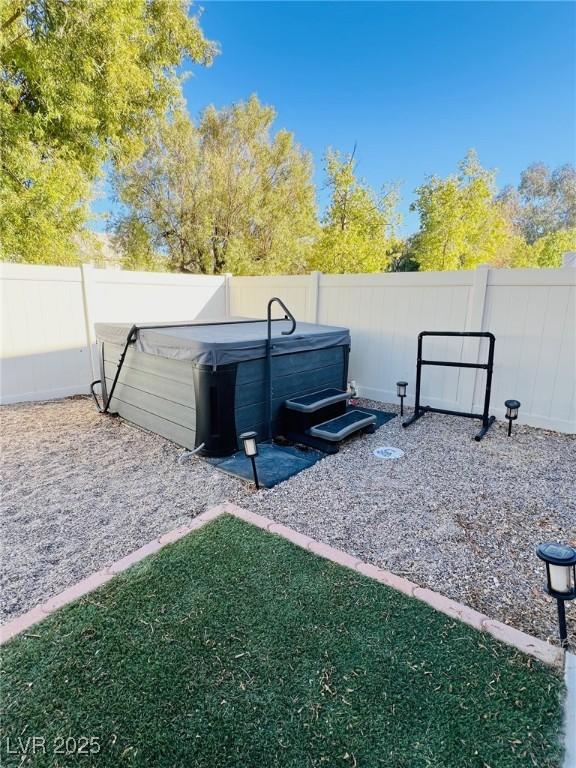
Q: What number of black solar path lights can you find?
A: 4